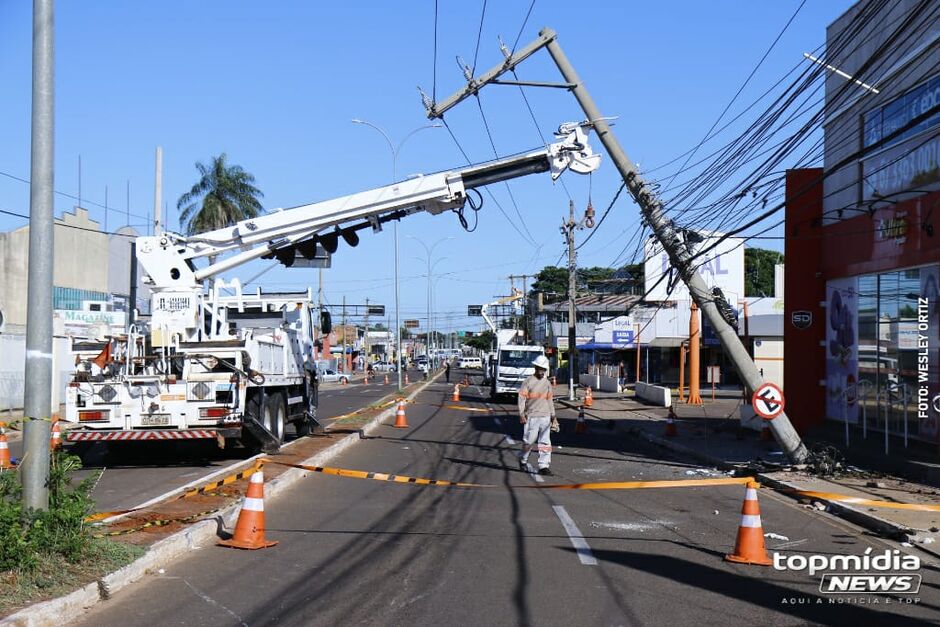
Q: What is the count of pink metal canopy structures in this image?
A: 0